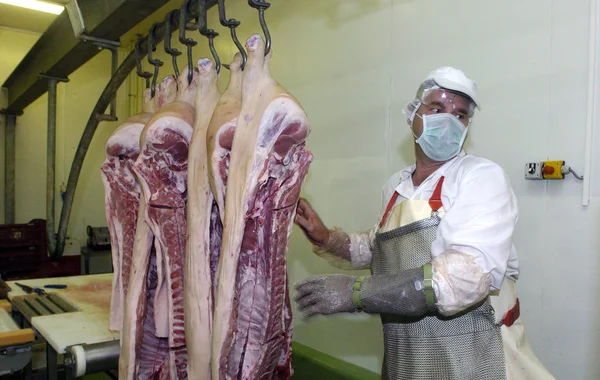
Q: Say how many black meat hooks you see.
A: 7